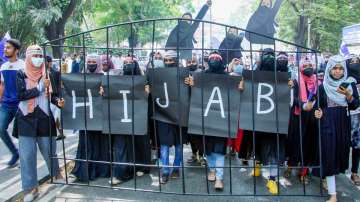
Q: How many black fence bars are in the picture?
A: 13